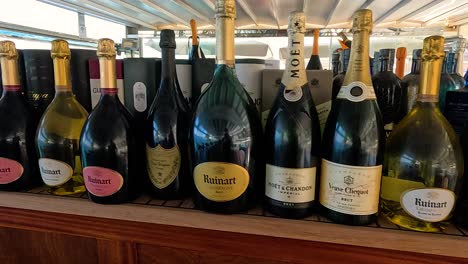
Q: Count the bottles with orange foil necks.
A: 3